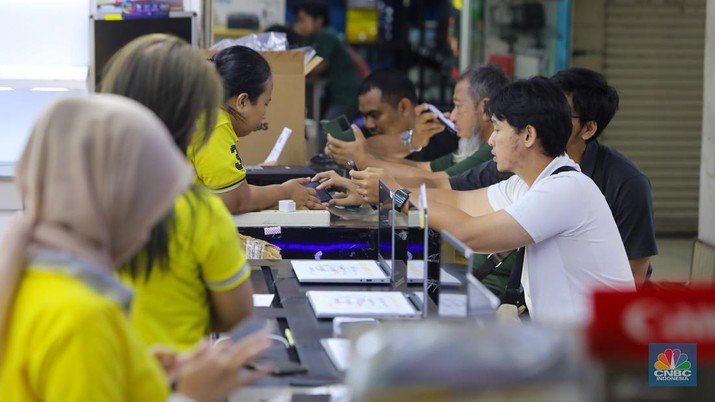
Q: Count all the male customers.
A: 4